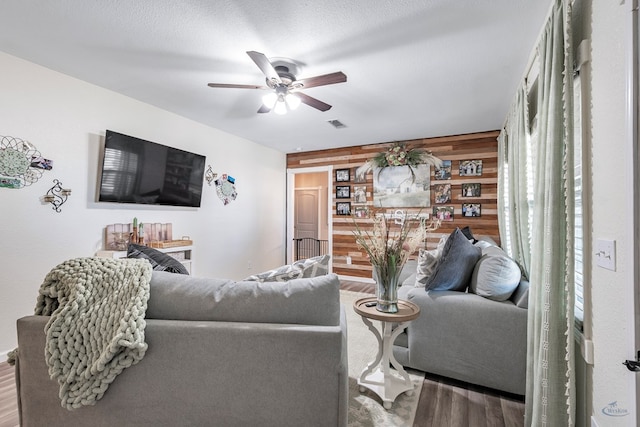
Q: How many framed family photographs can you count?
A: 12